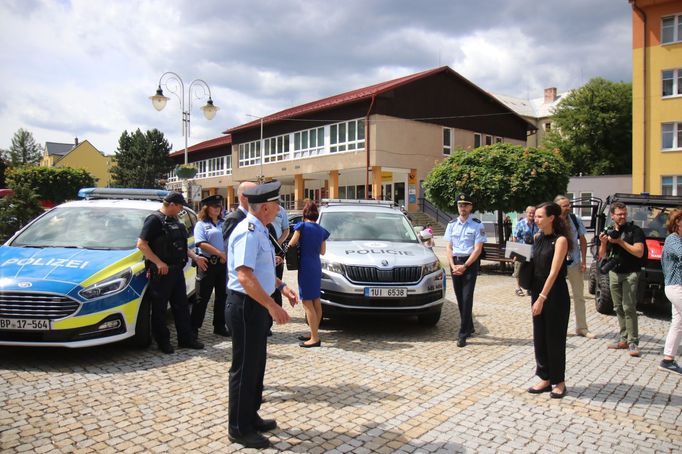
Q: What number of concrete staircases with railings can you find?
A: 1